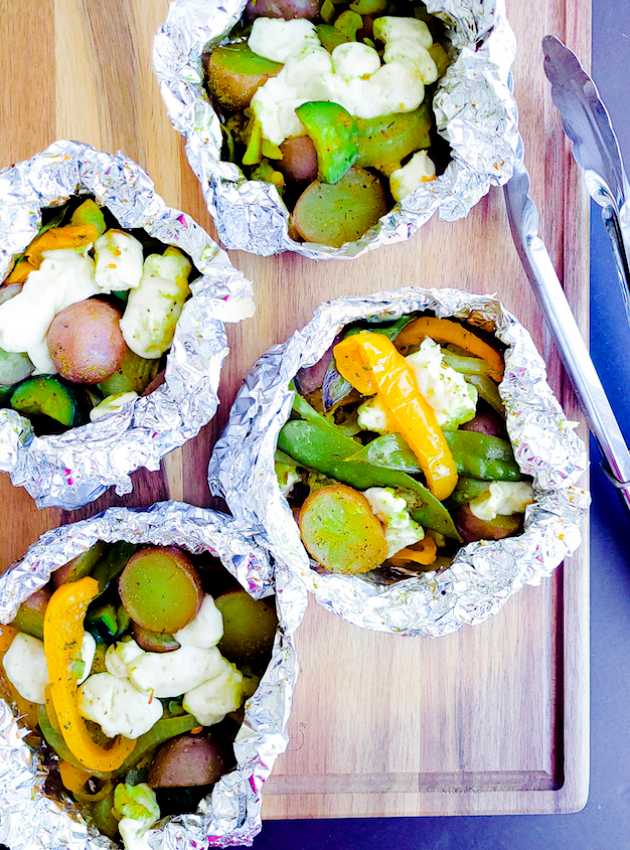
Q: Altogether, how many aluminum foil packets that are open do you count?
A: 4